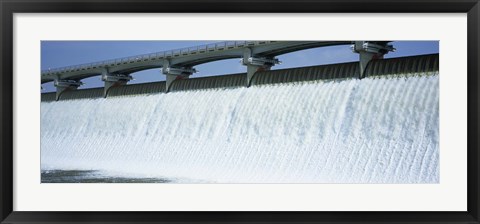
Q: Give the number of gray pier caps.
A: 5